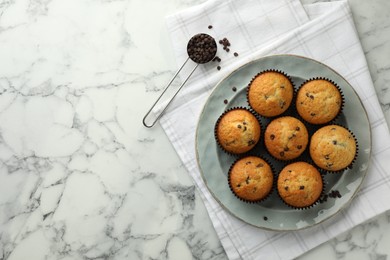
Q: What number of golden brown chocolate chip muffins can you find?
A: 7